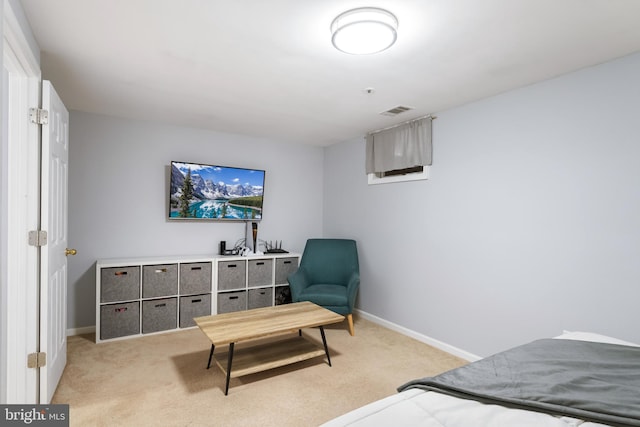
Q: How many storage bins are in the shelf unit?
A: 11